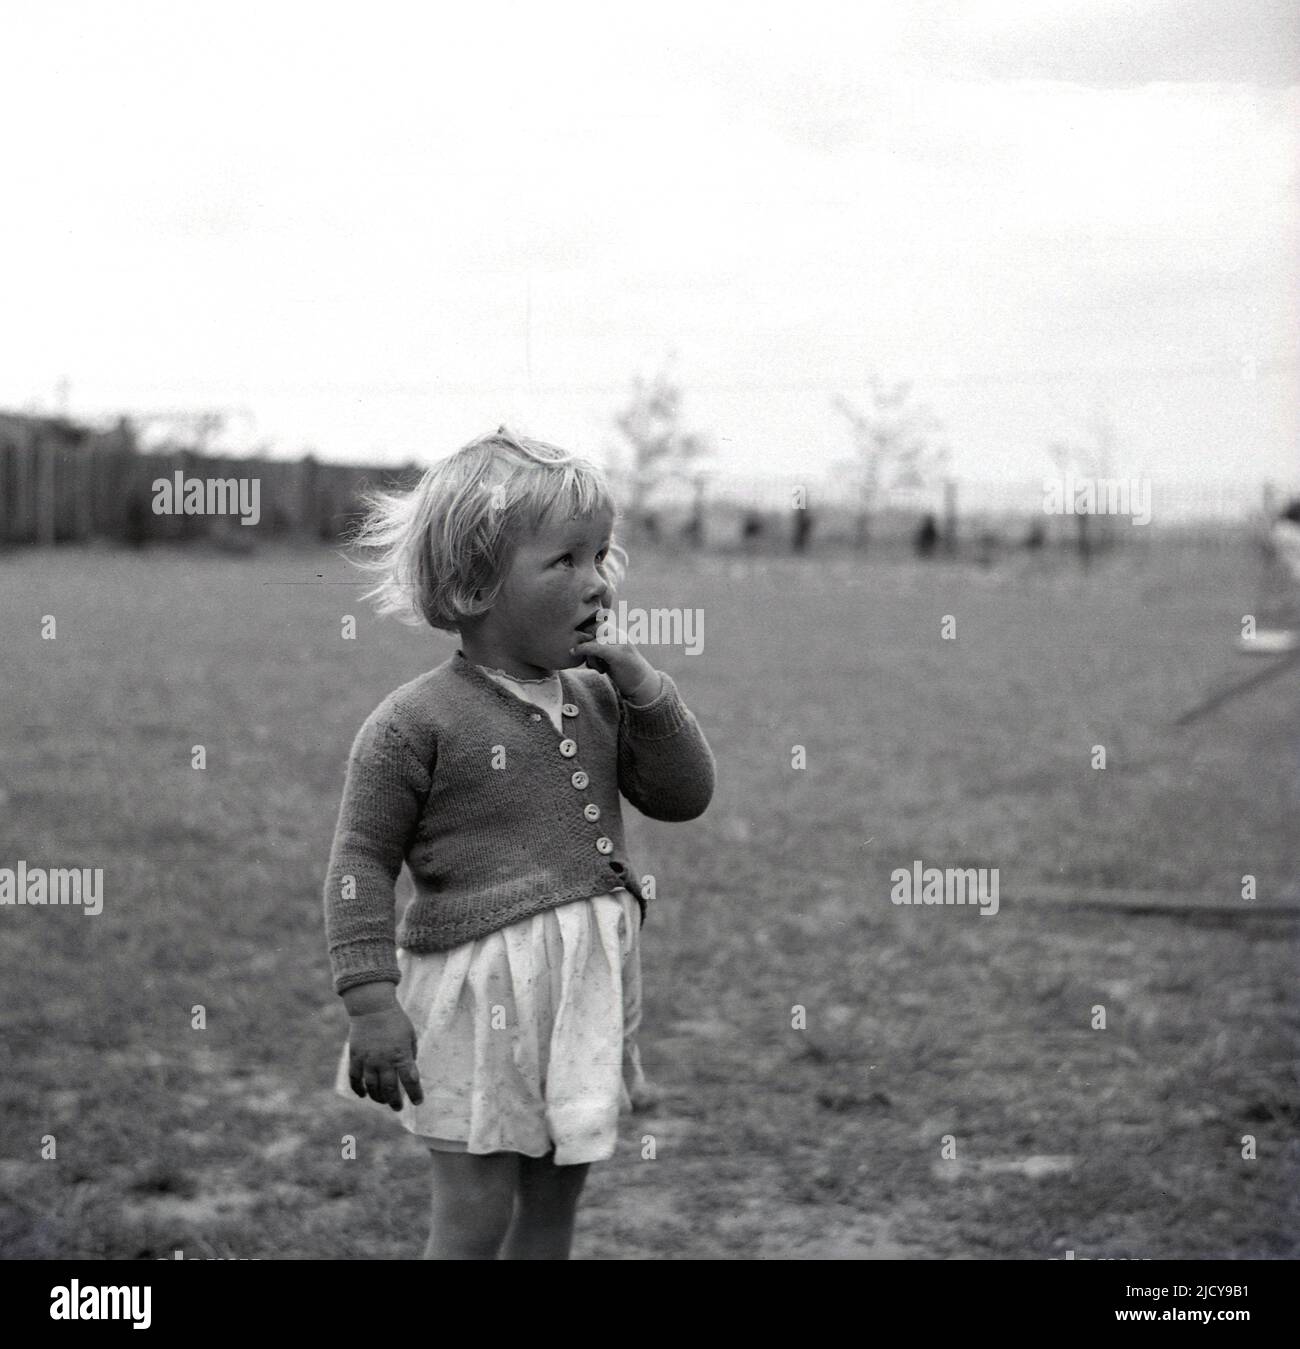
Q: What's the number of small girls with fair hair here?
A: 1